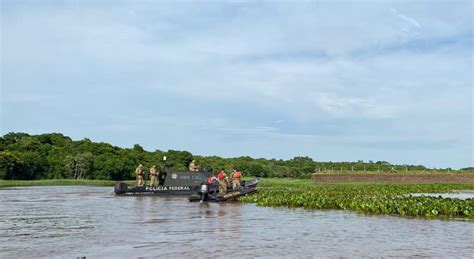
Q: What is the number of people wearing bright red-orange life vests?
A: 3